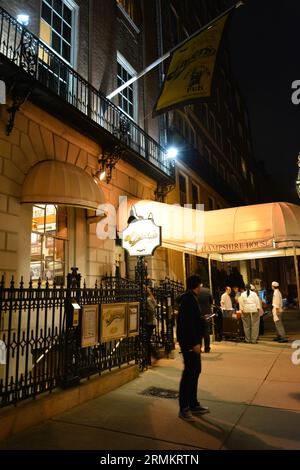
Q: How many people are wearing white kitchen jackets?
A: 3